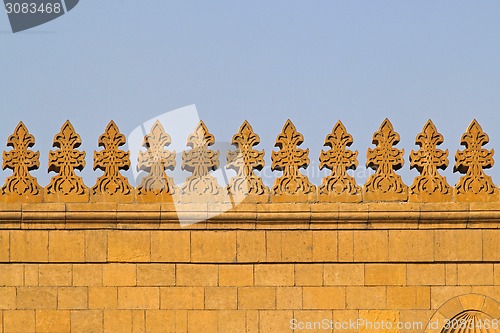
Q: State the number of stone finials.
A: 11